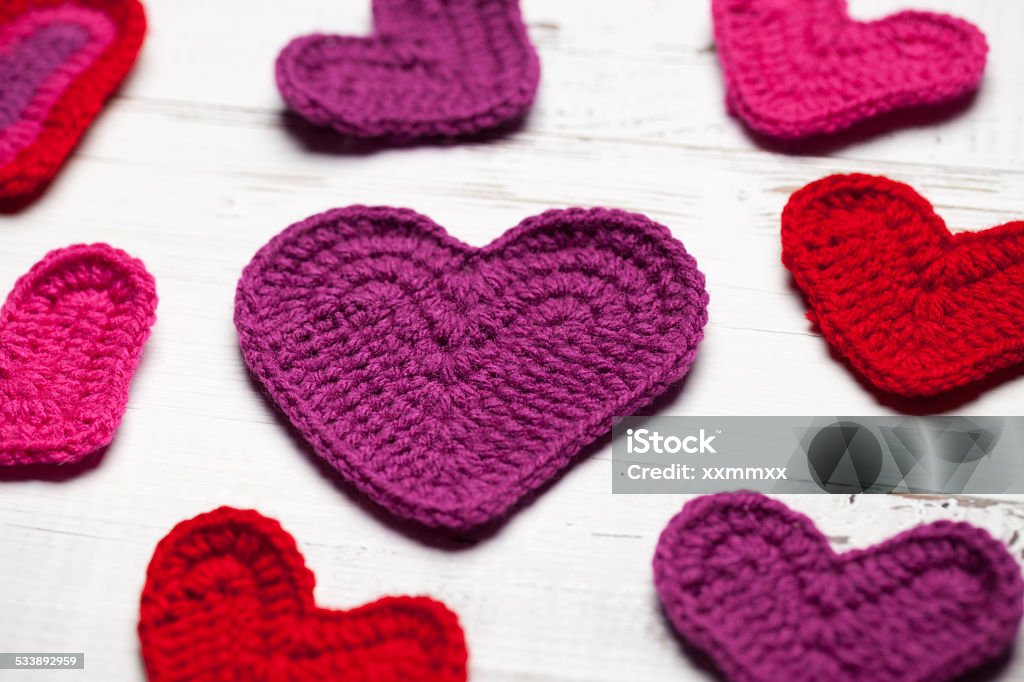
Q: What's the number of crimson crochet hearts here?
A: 2